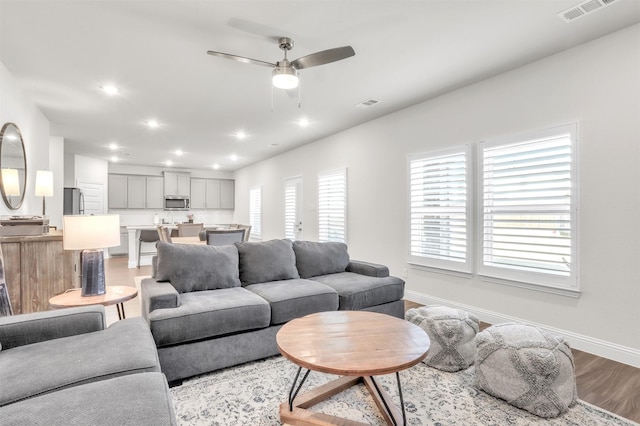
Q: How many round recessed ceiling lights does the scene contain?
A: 10